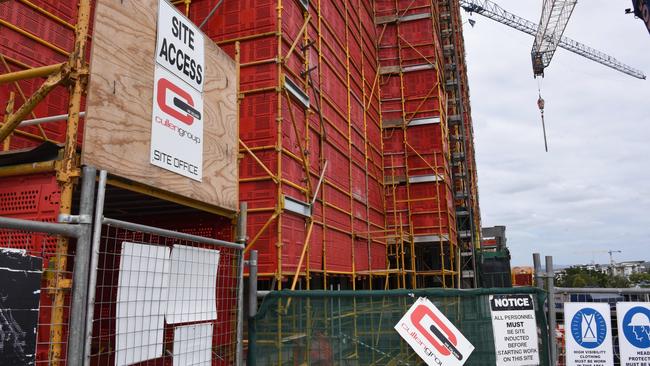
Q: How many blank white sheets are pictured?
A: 3